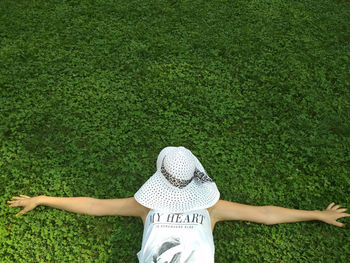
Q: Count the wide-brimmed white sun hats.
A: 1